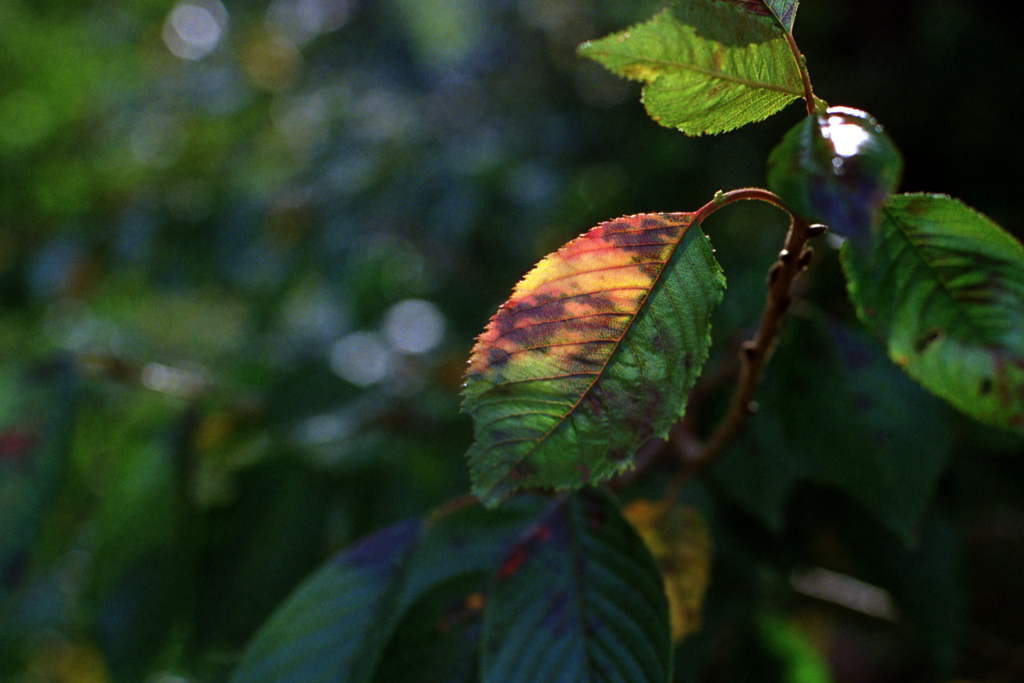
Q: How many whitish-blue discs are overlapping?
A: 2